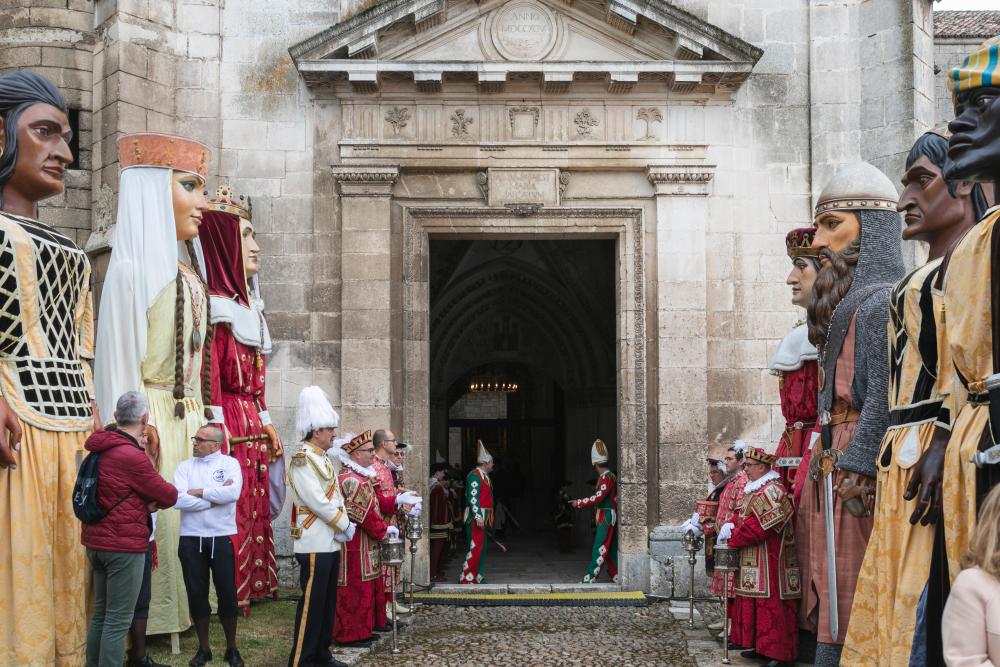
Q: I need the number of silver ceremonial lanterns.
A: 4